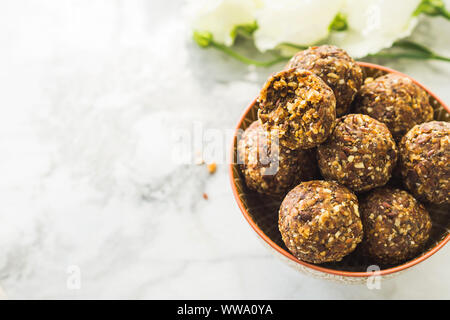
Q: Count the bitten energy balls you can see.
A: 1